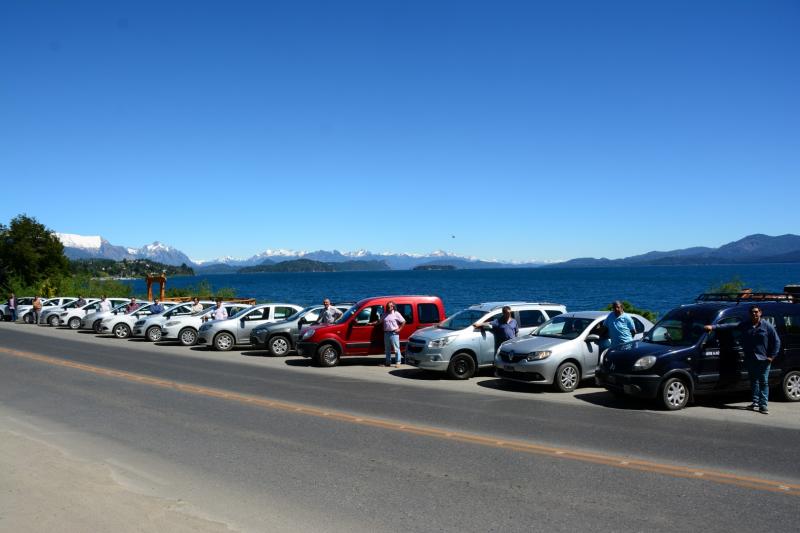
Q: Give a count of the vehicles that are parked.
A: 14